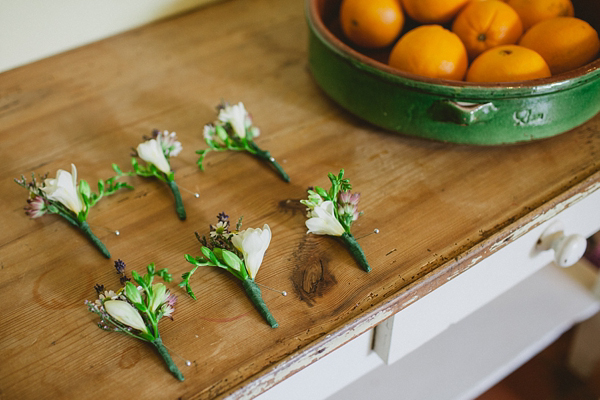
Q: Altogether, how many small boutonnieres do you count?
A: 6